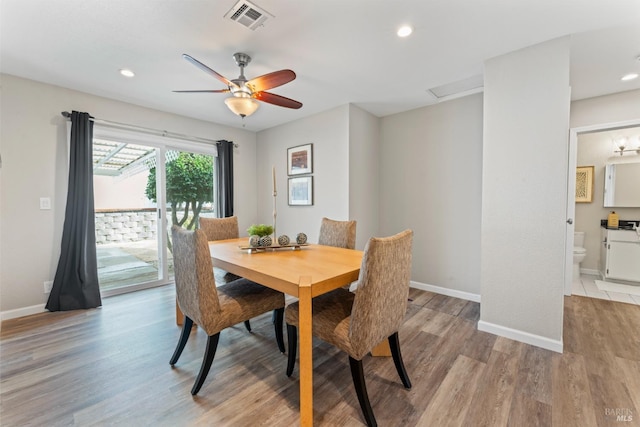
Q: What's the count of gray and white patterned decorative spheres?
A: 4